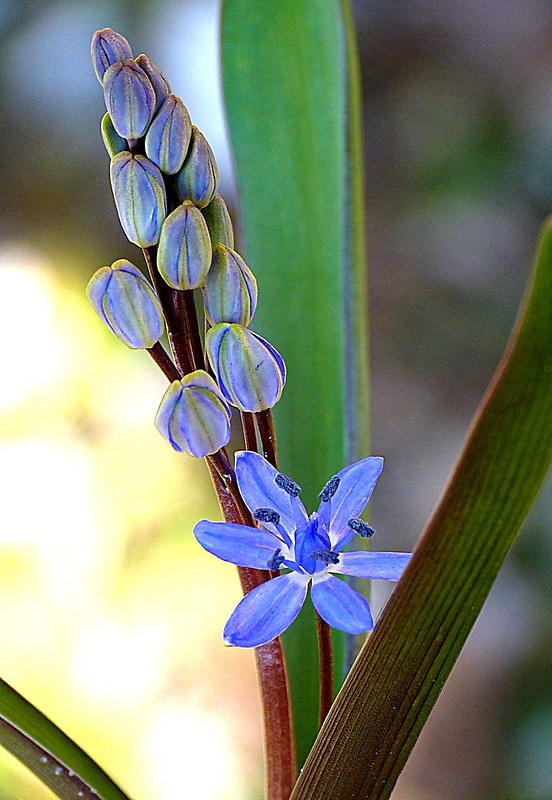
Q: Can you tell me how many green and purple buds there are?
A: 13